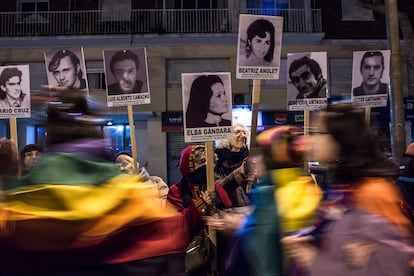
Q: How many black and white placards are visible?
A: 7